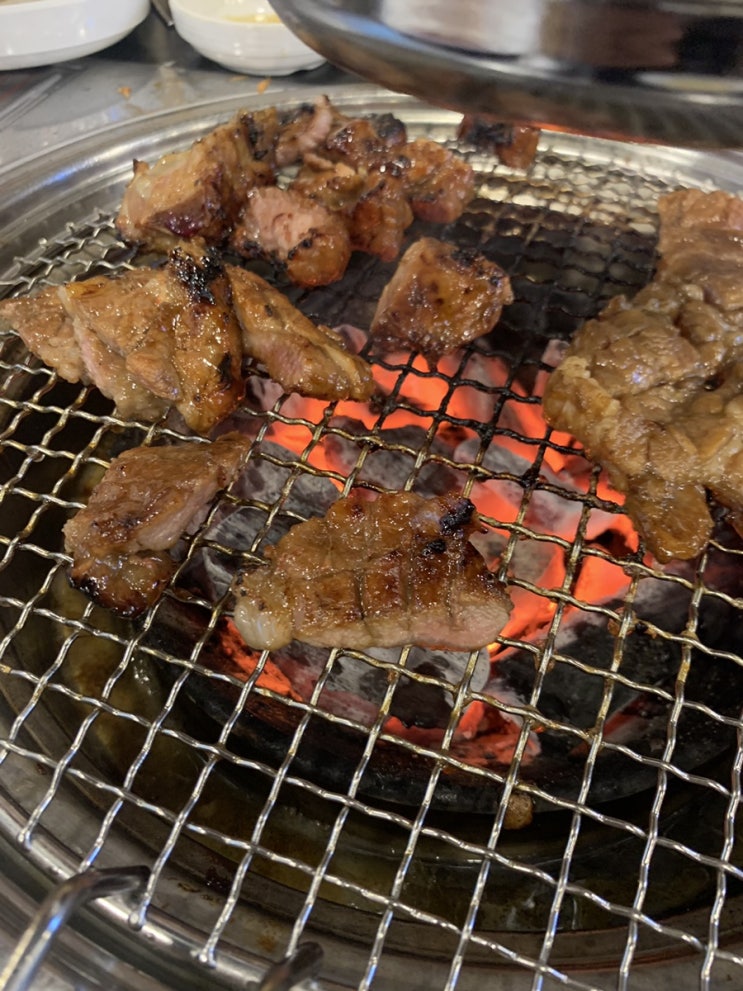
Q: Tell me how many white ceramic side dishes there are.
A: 2